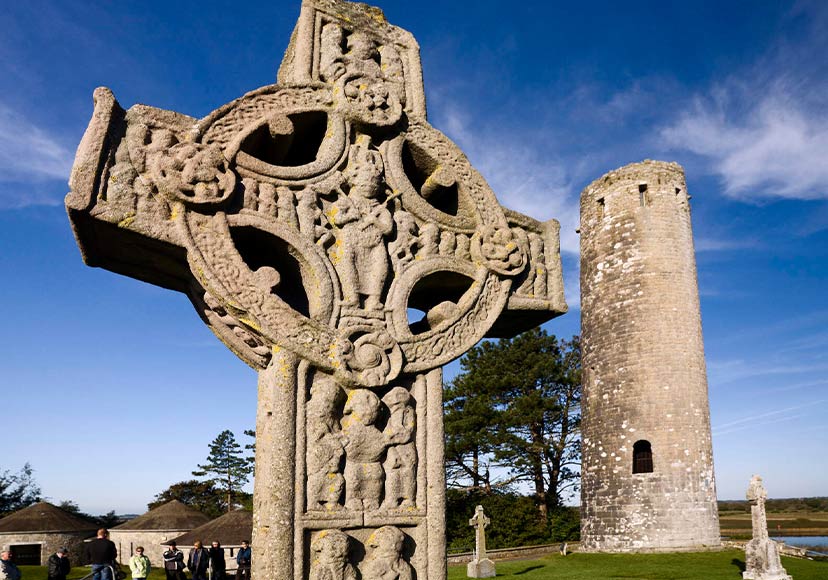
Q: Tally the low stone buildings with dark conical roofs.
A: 3